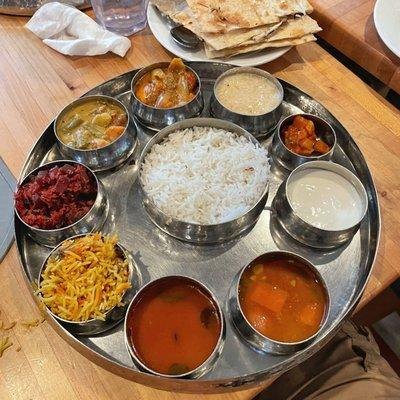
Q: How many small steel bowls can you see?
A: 9